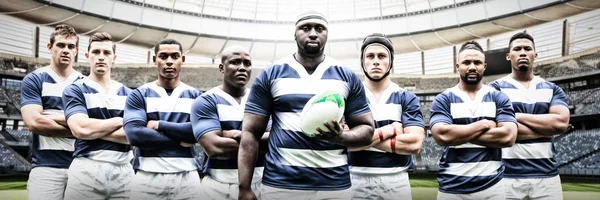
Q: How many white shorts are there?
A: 8